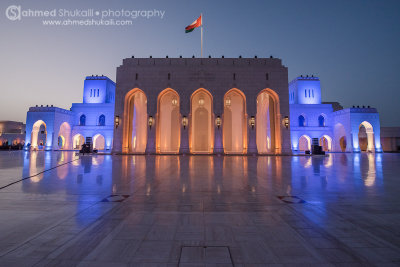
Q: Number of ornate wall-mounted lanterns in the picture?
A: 6